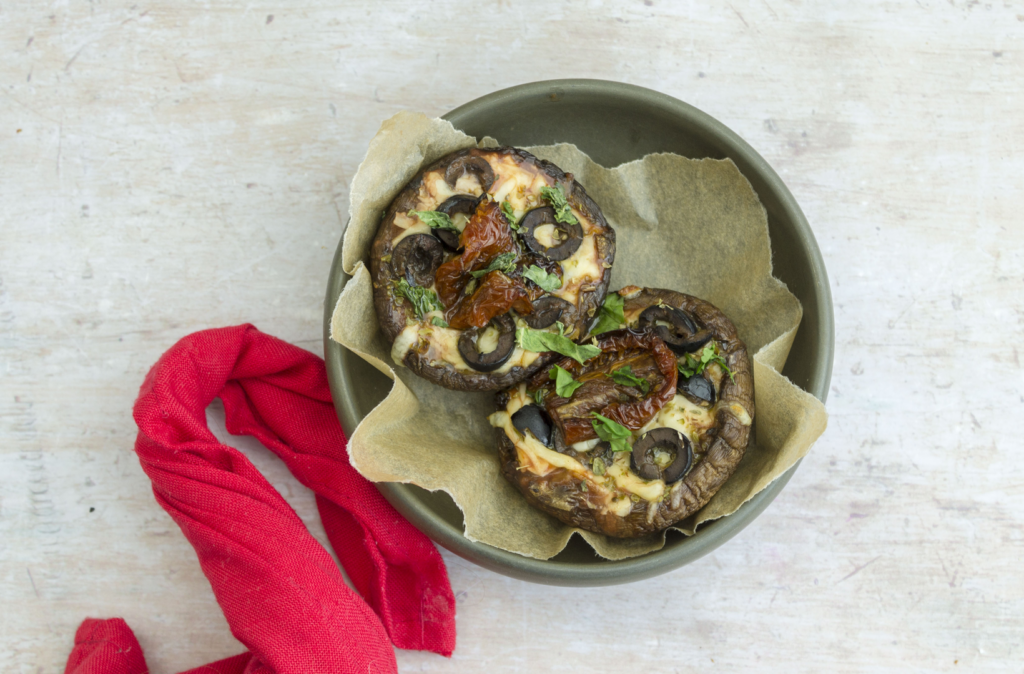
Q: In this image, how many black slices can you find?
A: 10